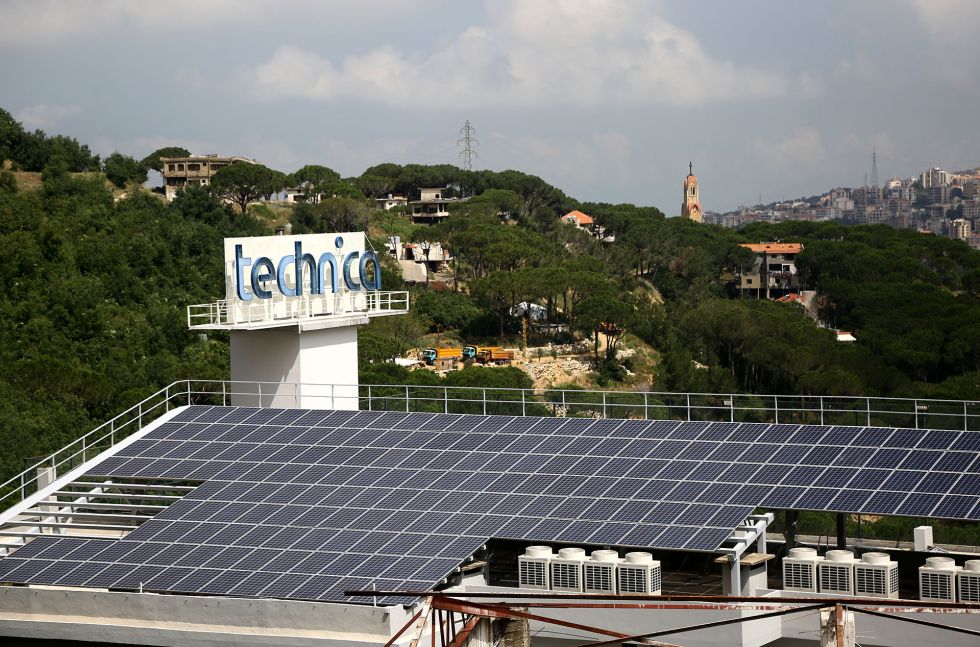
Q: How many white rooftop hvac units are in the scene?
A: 9